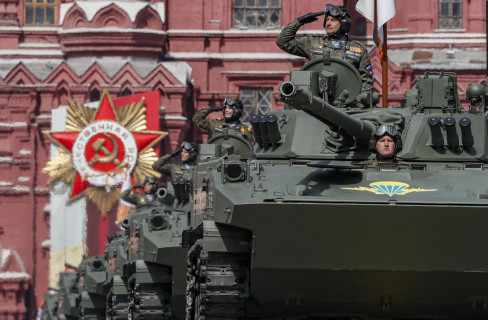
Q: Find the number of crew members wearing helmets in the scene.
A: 5